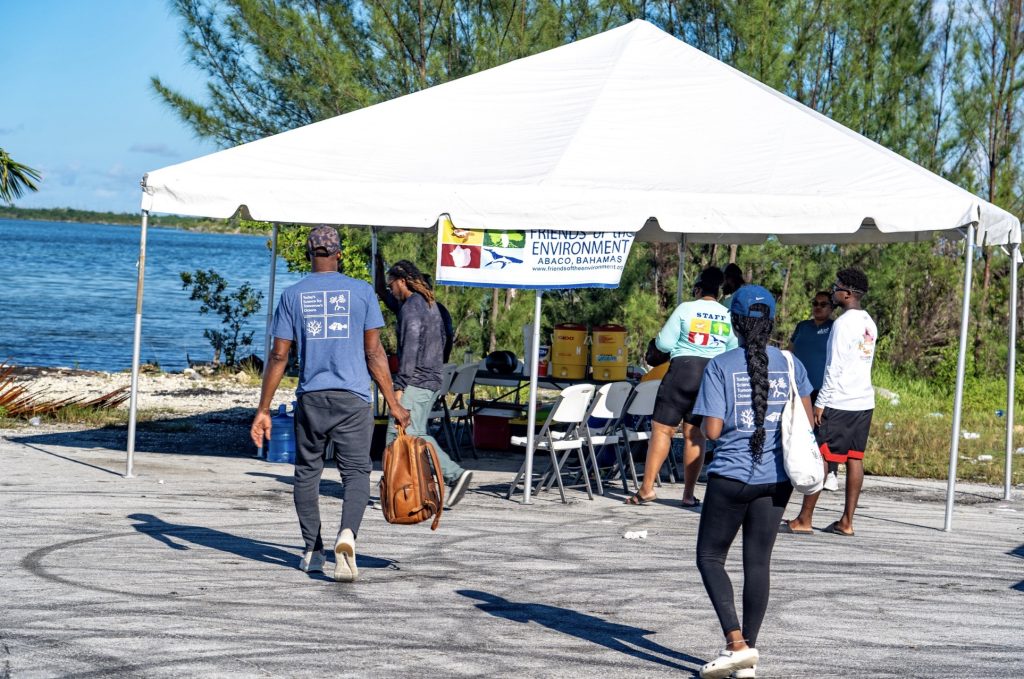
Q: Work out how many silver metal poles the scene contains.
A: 7